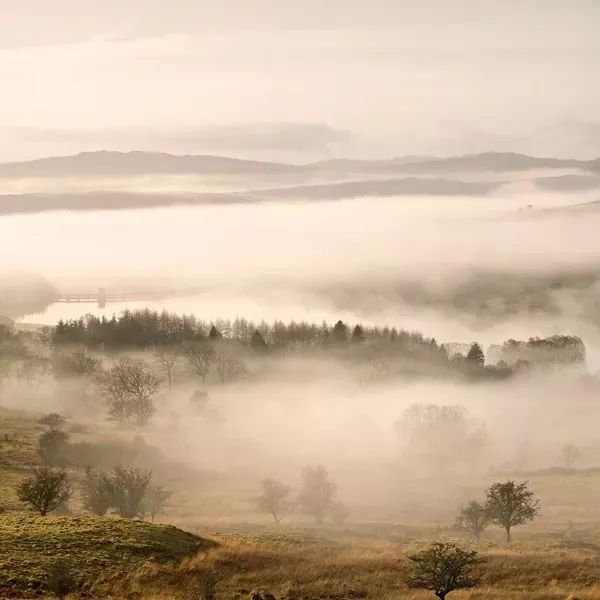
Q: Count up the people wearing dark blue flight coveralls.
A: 0